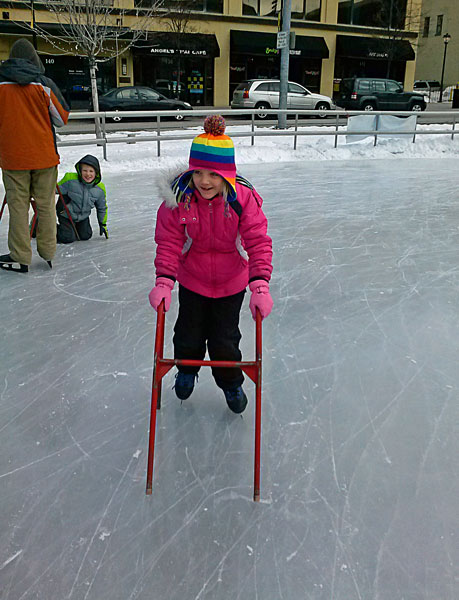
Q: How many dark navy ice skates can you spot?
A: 2